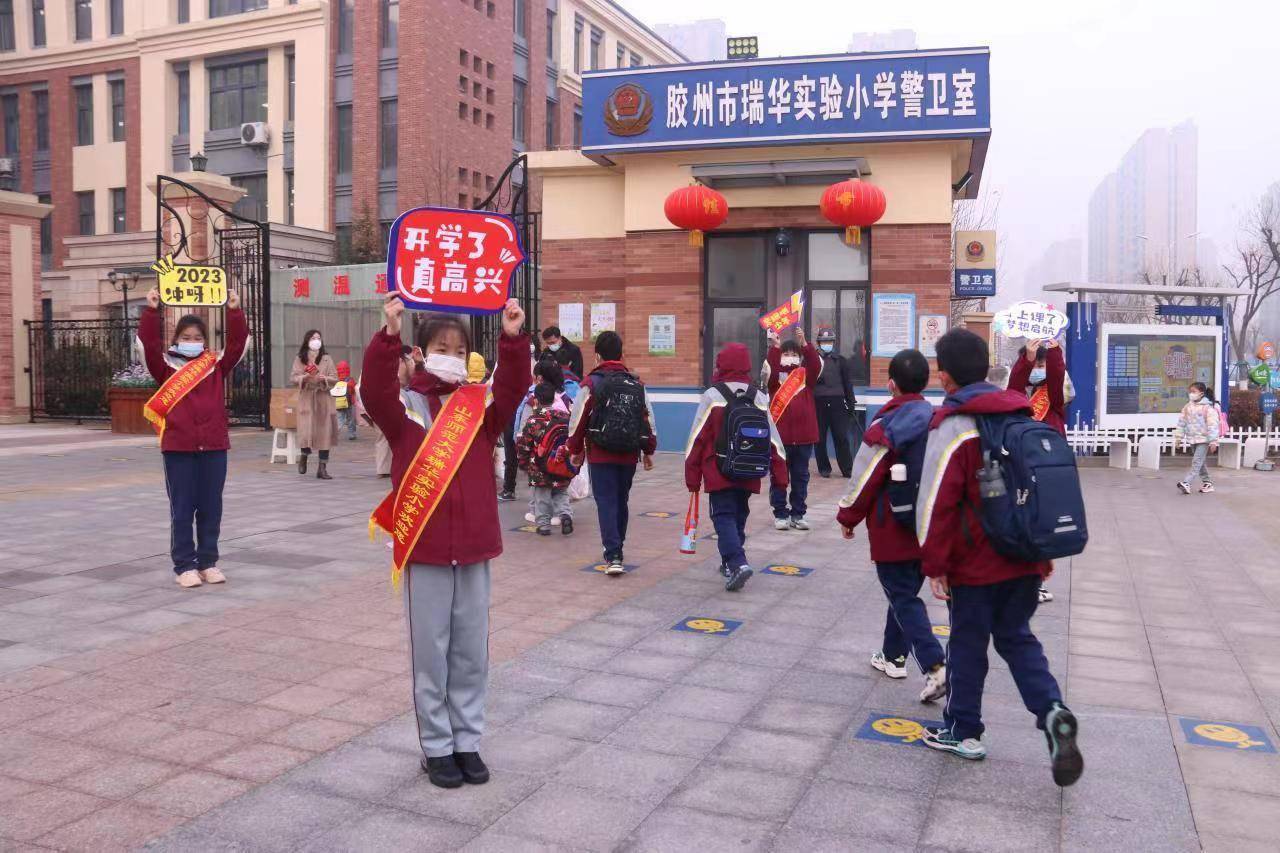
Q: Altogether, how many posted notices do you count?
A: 5